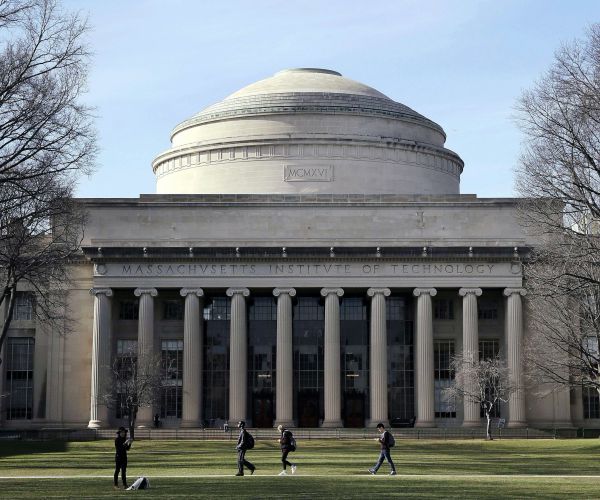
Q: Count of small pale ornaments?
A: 10